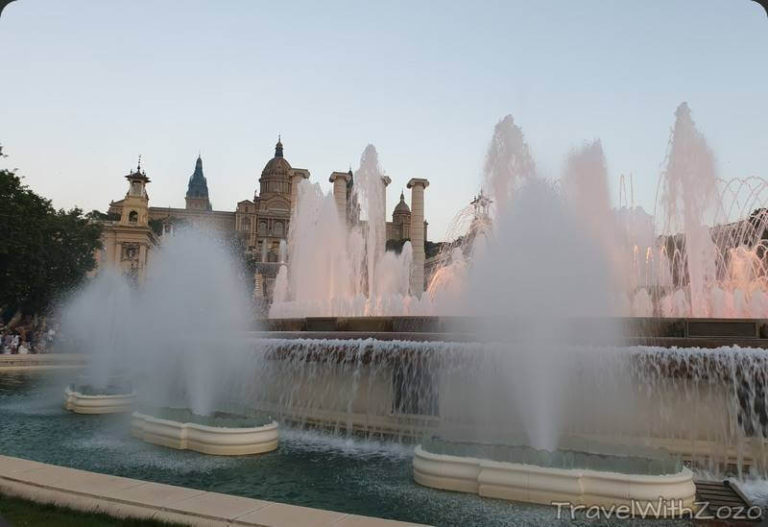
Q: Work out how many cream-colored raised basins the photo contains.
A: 3